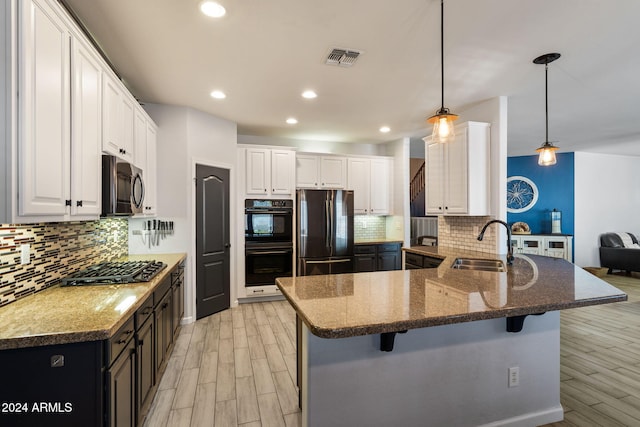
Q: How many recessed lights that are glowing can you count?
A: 5